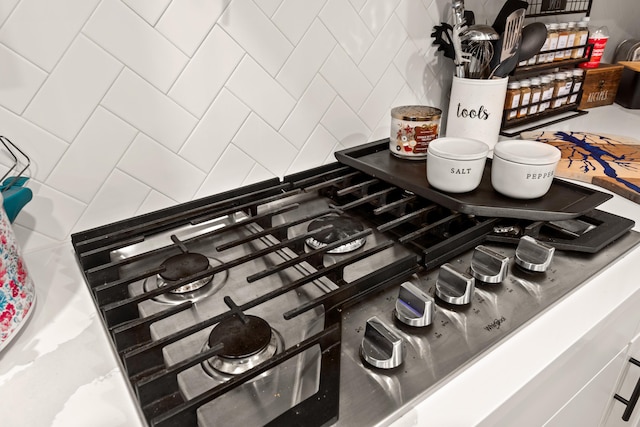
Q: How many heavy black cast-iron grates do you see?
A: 2